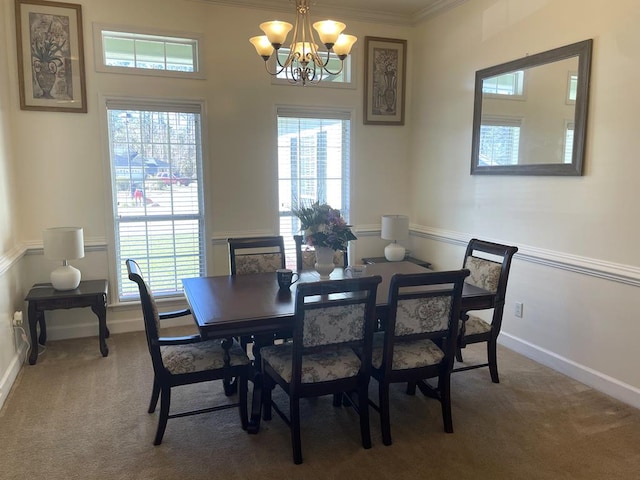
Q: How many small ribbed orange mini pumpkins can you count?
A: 0